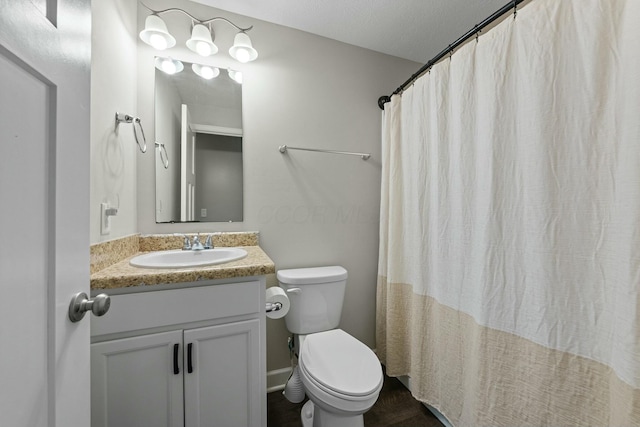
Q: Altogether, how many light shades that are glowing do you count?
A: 3